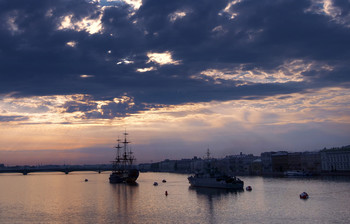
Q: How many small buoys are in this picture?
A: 6